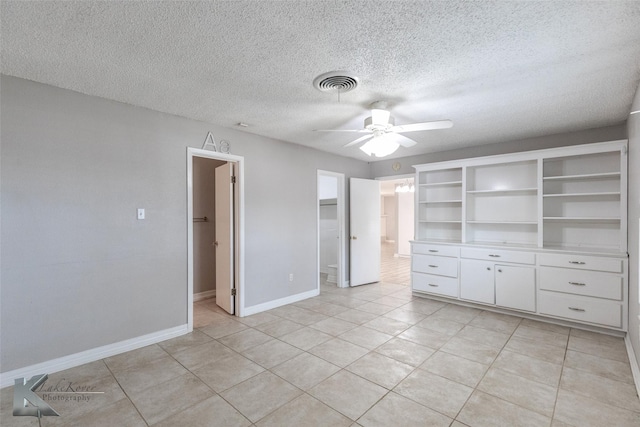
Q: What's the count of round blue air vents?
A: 0